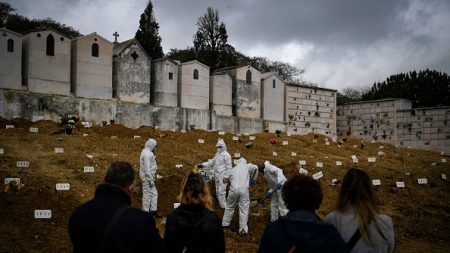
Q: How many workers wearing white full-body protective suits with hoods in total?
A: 4